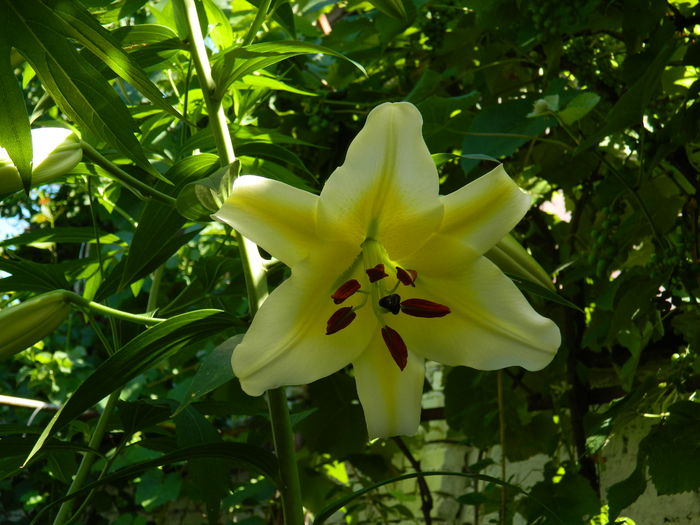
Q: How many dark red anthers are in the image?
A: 6